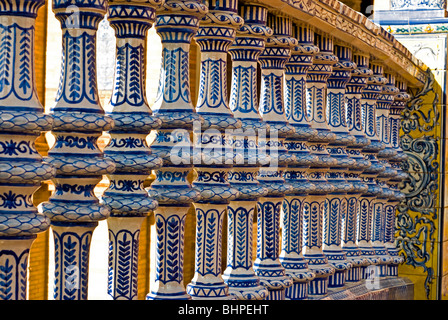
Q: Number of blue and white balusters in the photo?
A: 14